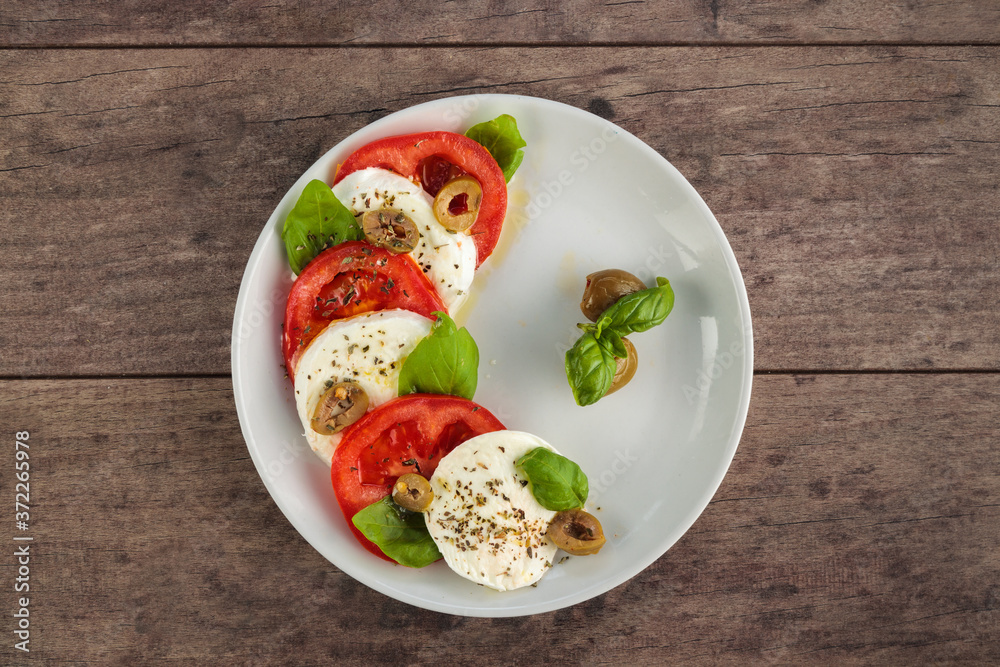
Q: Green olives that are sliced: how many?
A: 5